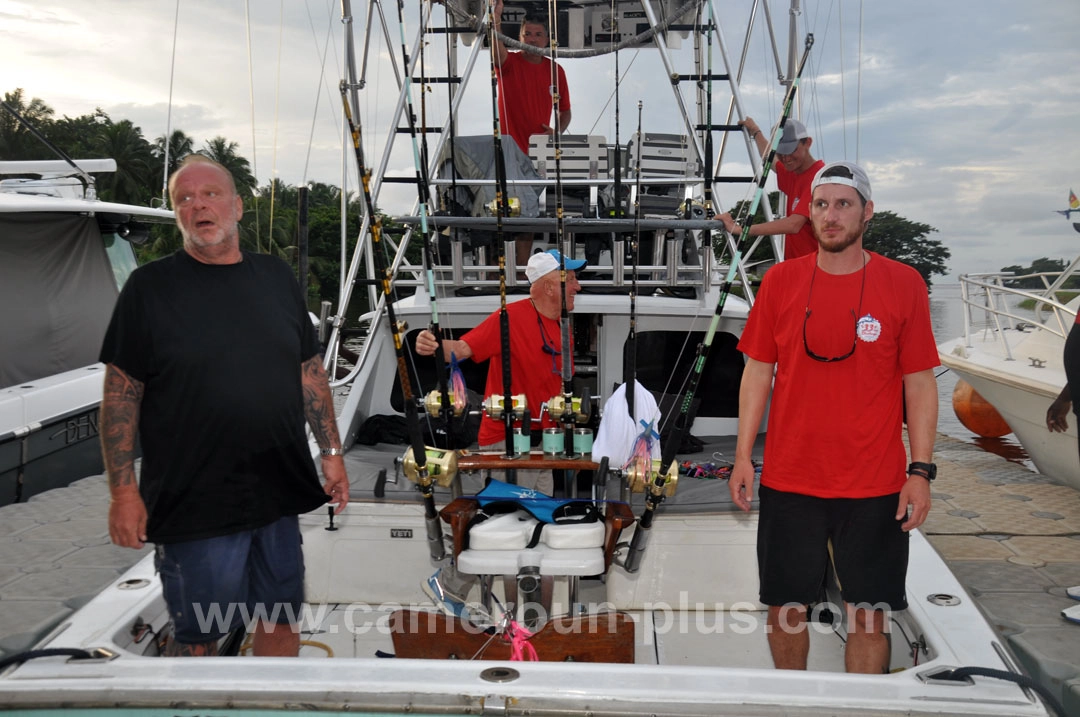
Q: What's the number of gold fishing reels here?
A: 7